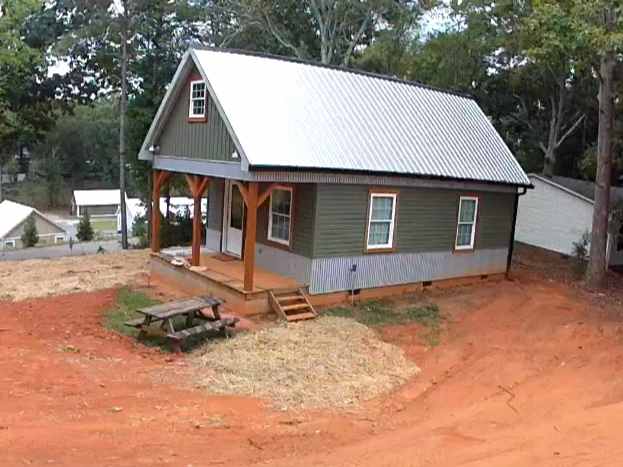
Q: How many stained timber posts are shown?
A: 3